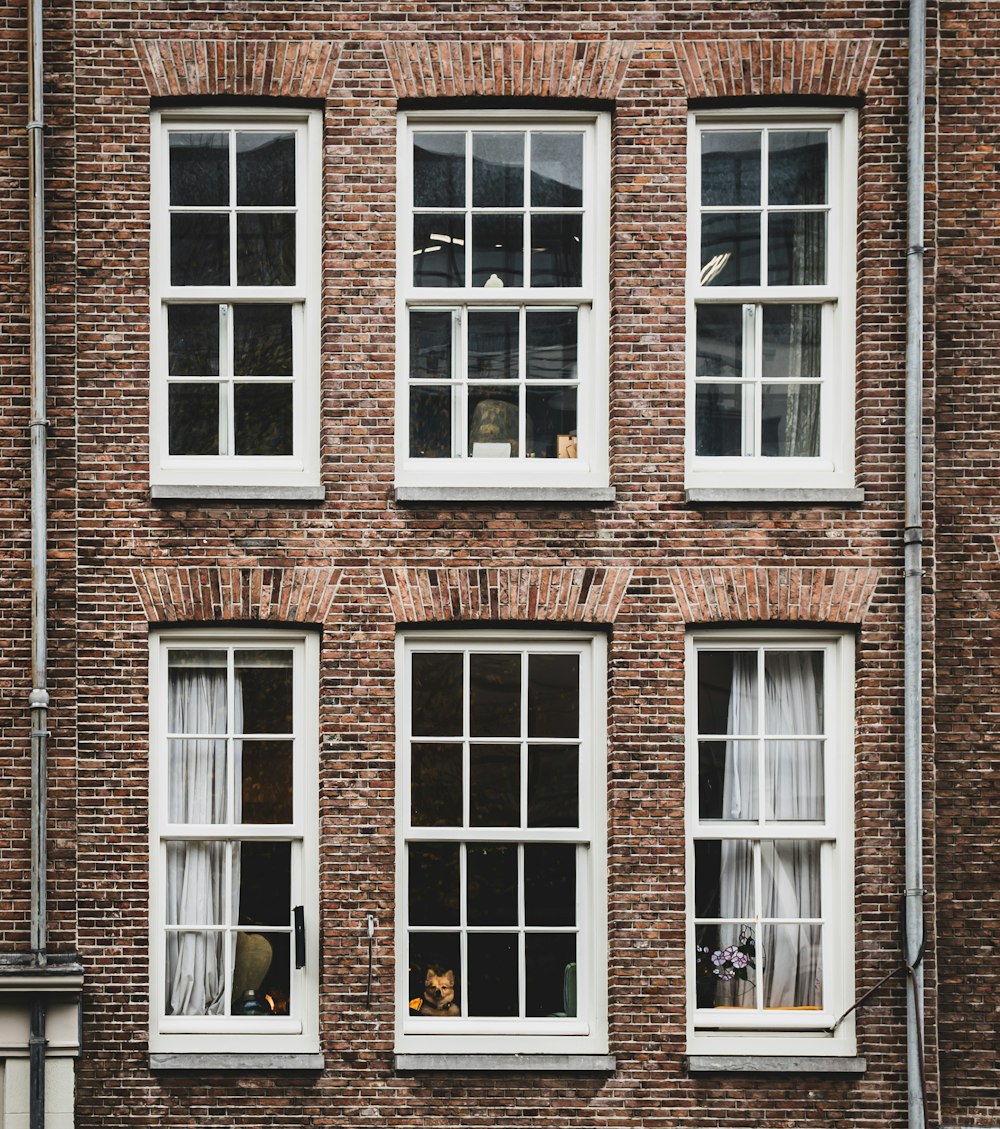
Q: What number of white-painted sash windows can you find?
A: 6